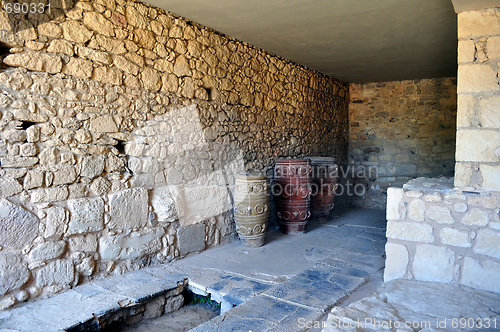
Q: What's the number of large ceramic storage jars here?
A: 3